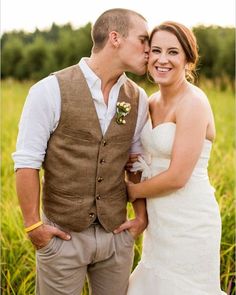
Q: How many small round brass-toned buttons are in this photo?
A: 5